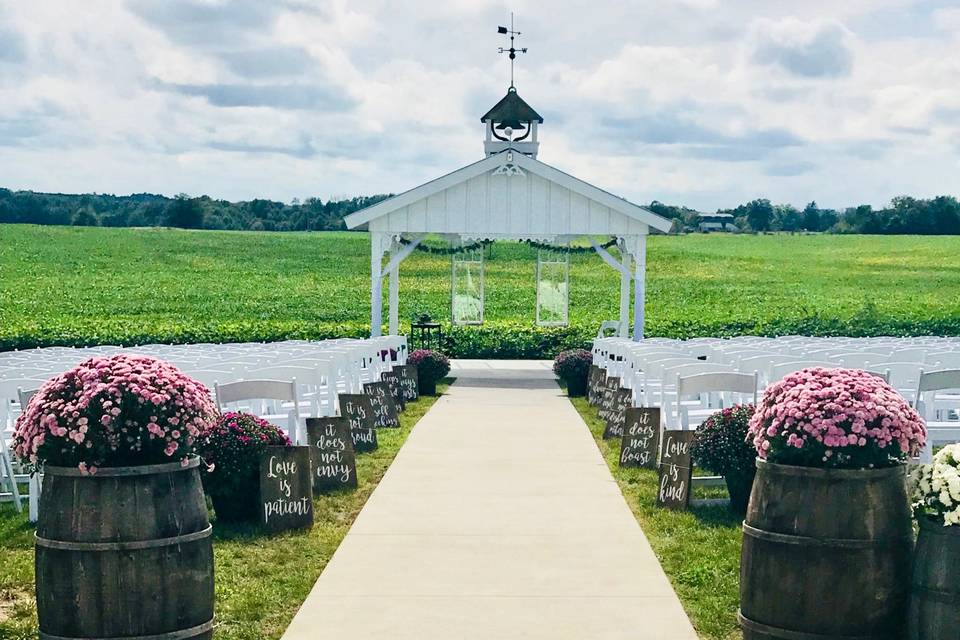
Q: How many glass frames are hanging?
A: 2